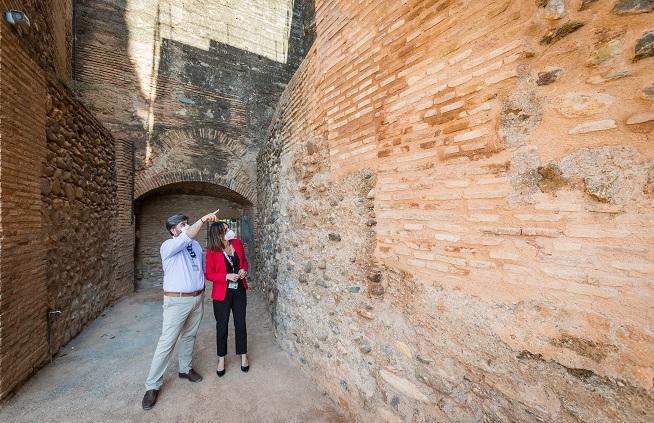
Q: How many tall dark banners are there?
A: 0